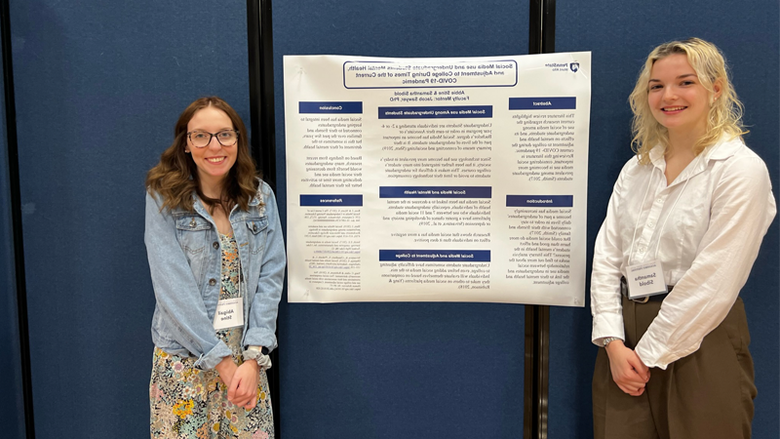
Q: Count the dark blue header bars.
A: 7